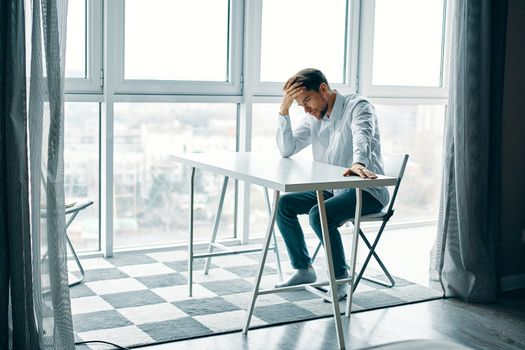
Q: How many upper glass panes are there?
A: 4